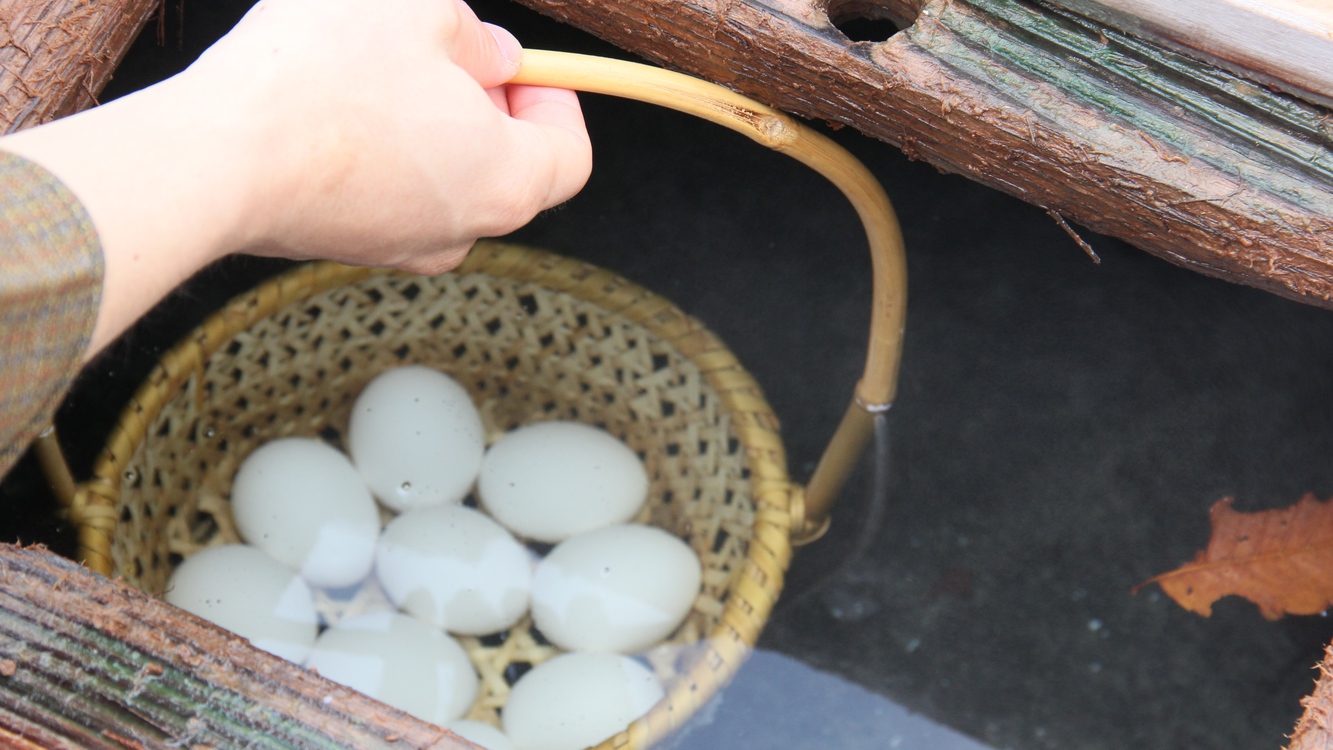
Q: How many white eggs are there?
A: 9